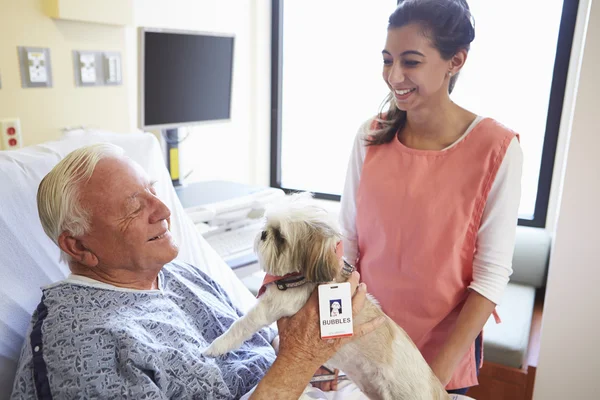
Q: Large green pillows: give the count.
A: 0